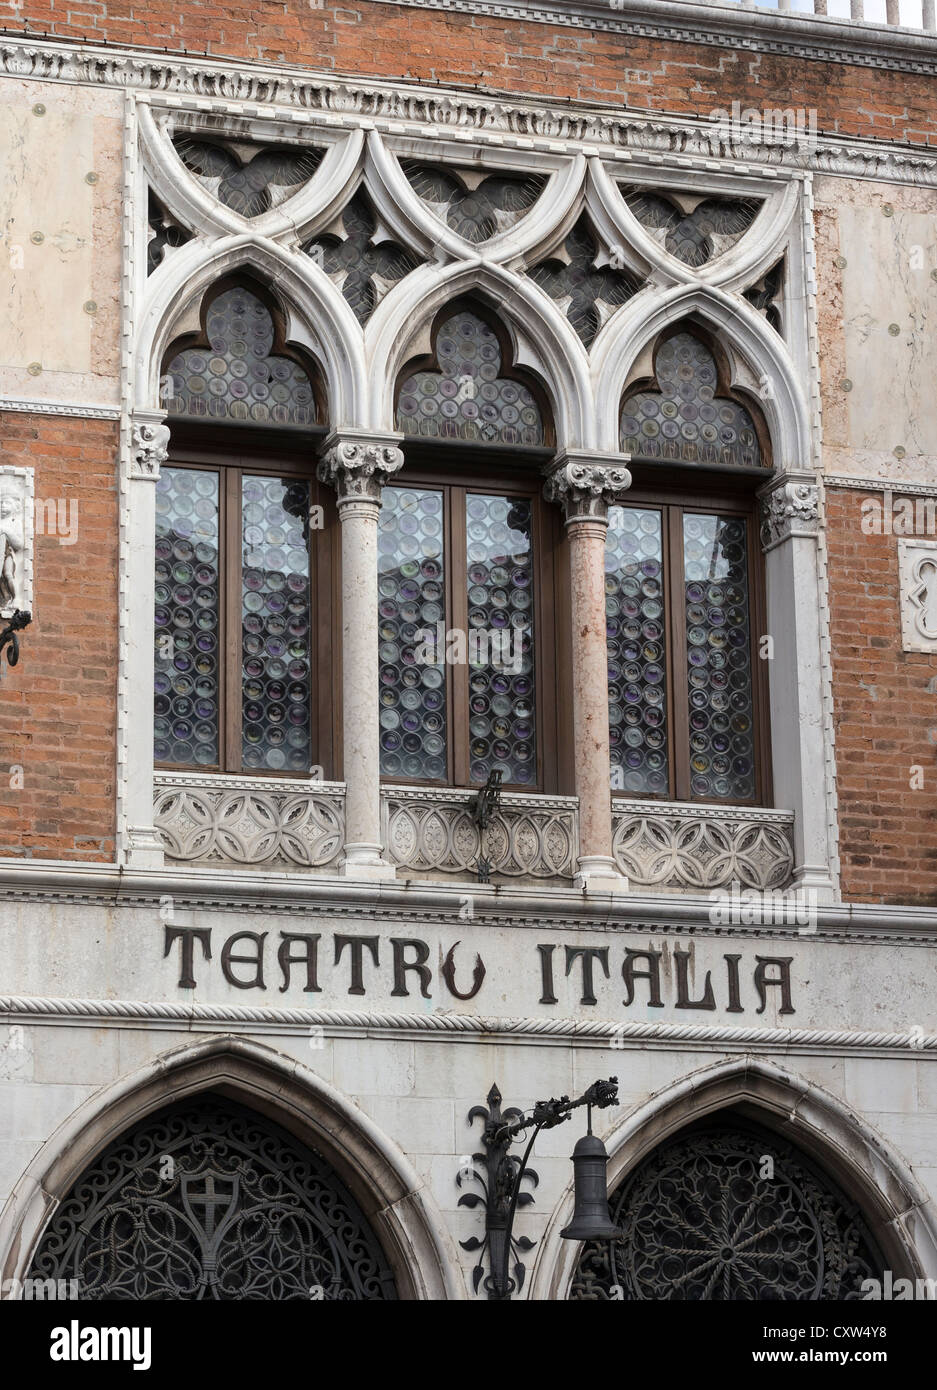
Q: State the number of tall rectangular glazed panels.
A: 6